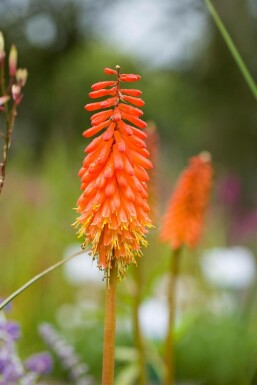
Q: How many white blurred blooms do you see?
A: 3